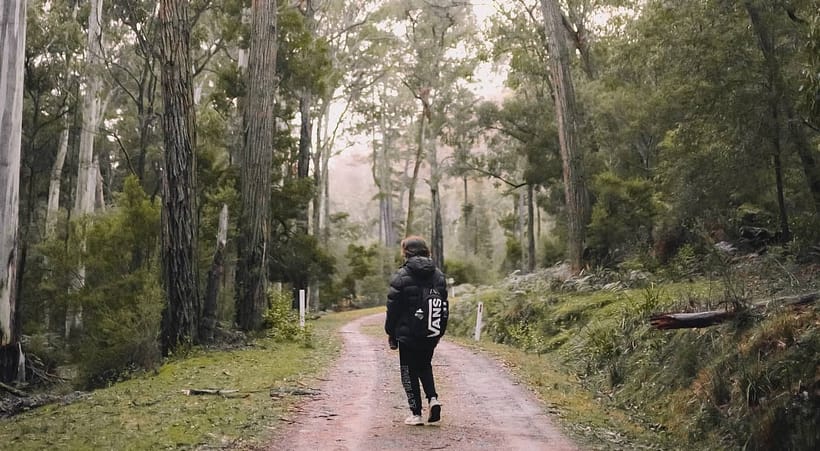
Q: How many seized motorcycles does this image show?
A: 0